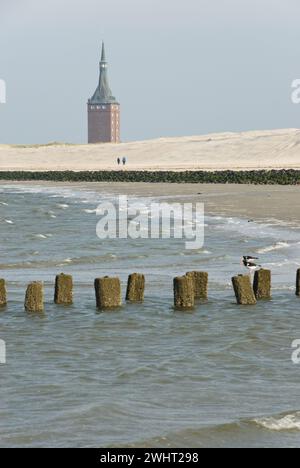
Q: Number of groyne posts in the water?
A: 10